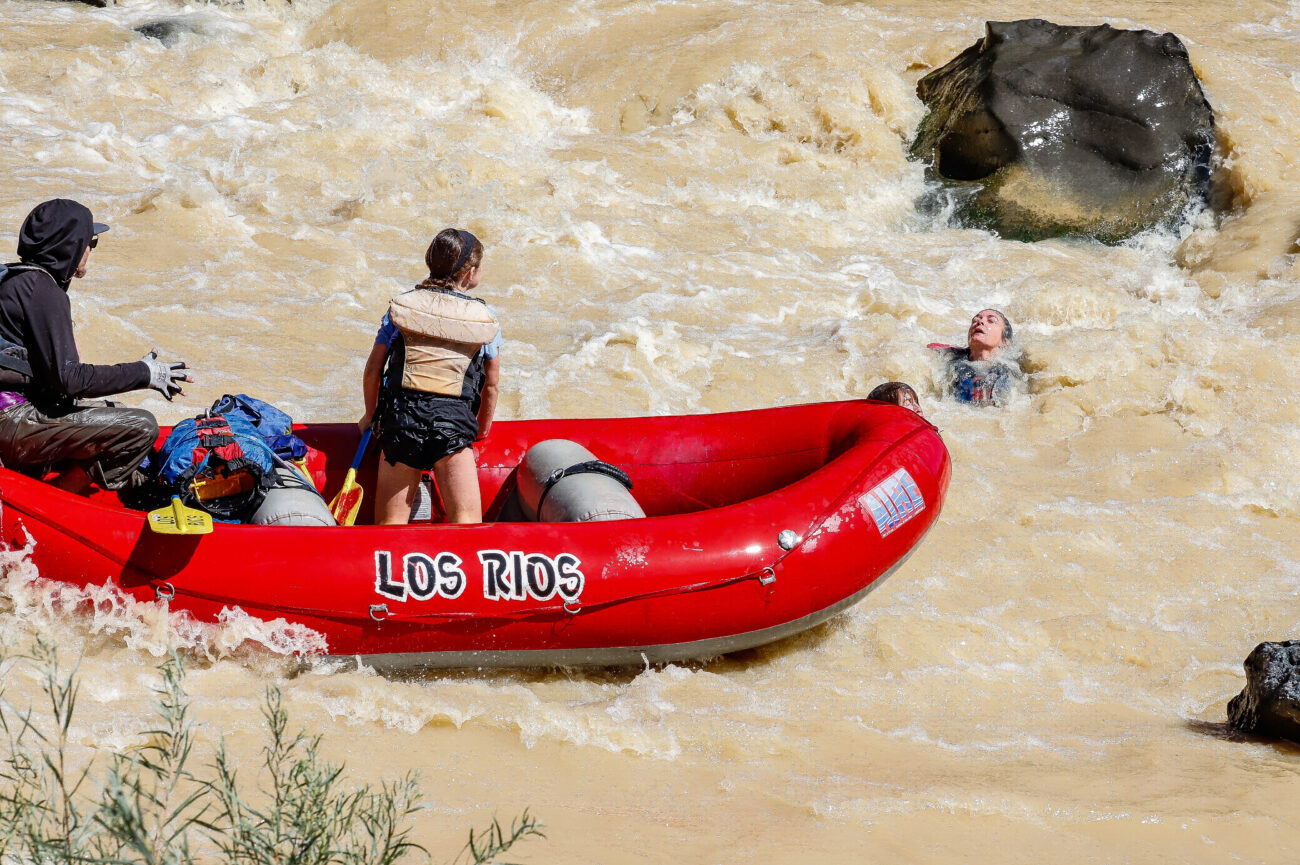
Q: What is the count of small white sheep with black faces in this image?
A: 0